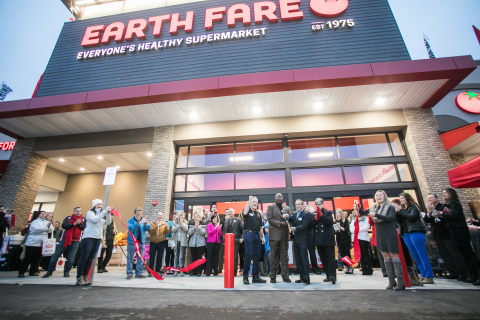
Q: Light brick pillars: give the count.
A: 3